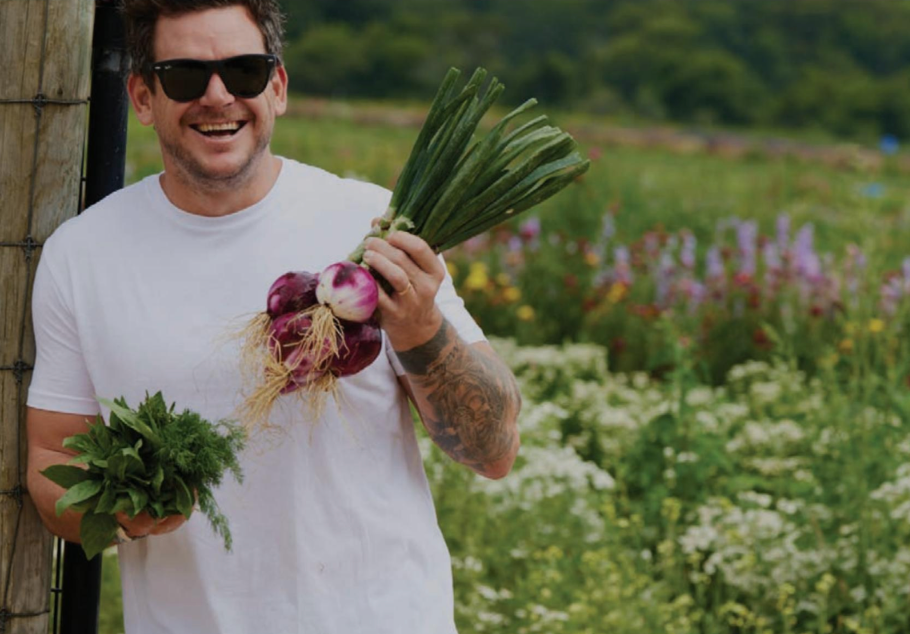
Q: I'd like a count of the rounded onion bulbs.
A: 5